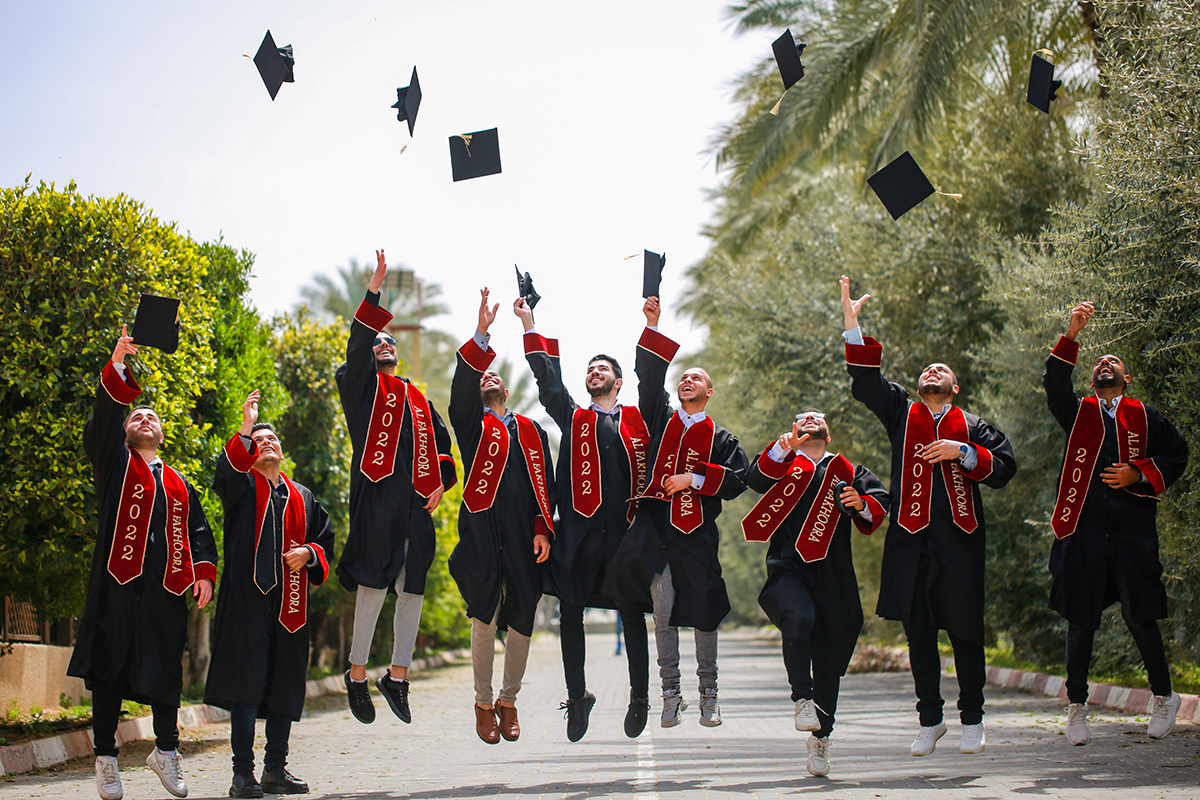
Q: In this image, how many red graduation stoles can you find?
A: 9